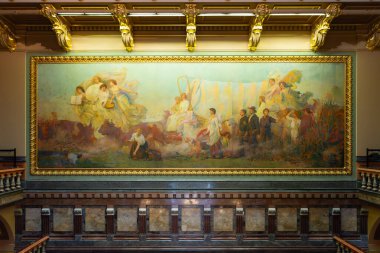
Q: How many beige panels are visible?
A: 11